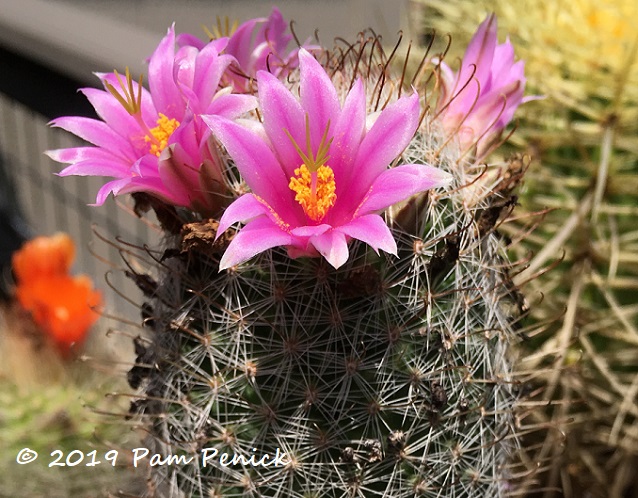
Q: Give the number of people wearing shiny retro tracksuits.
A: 0